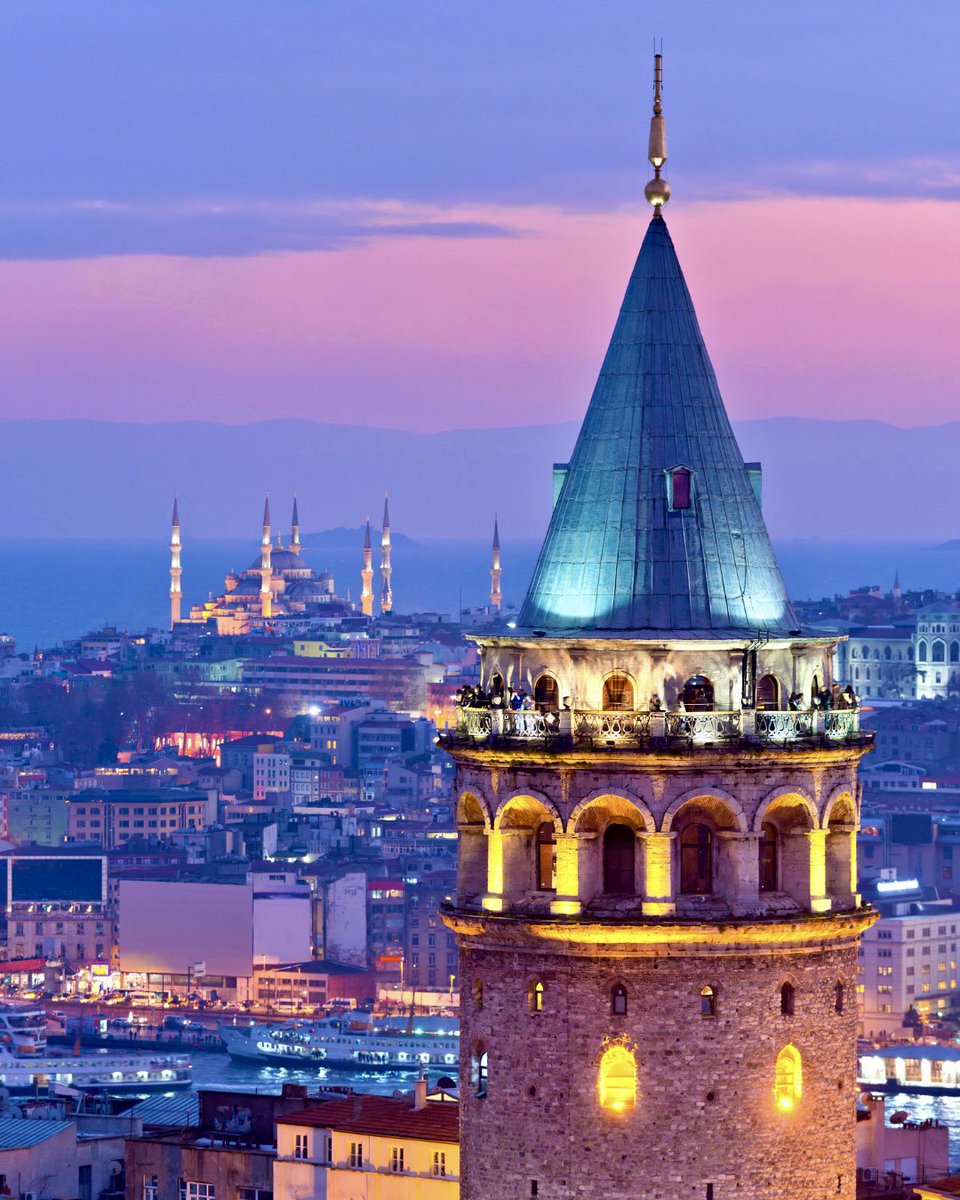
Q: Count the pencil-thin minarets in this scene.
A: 6